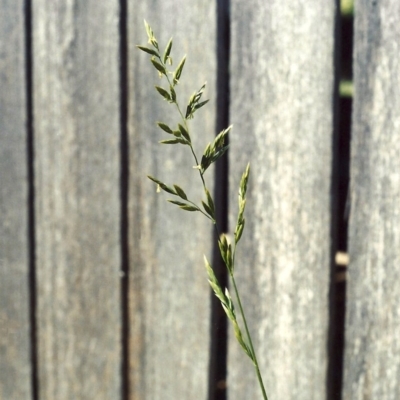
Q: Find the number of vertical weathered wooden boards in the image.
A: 5